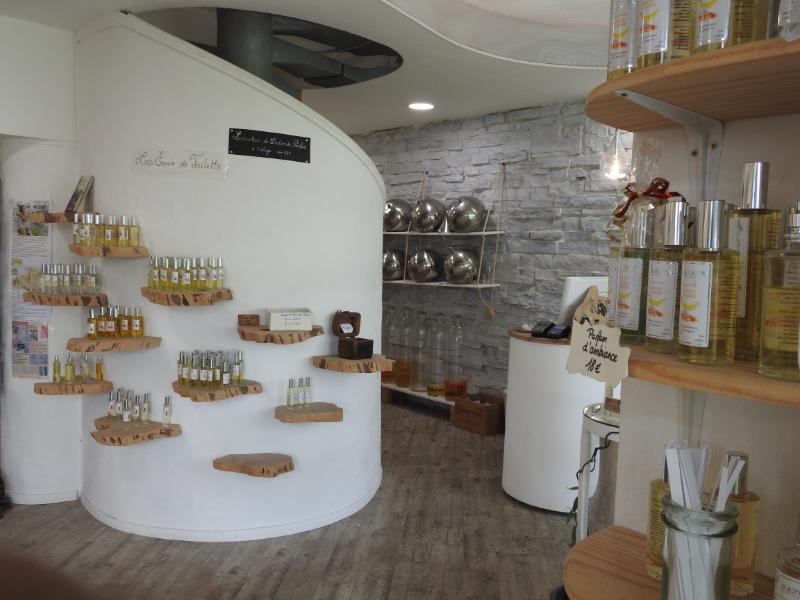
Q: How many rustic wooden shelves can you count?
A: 12